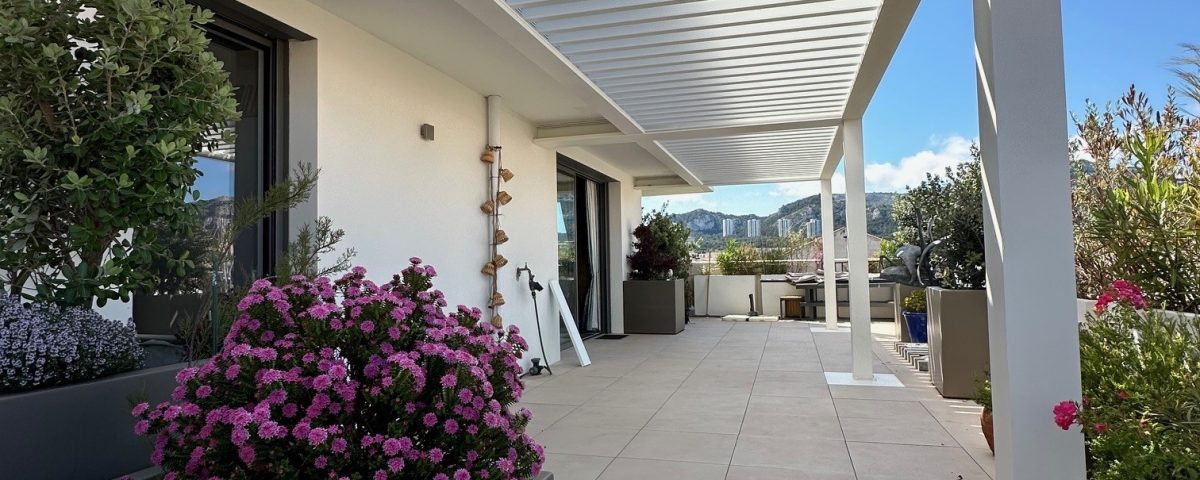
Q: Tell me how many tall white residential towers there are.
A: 4